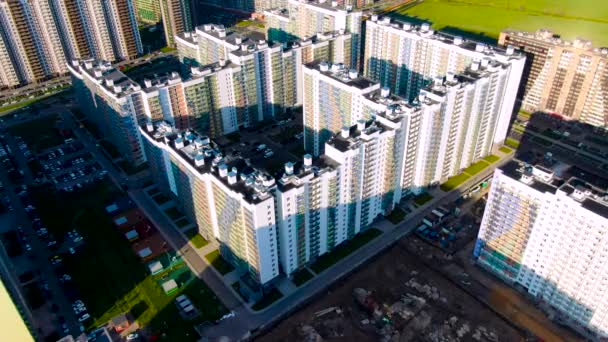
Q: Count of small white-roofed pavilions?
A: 6